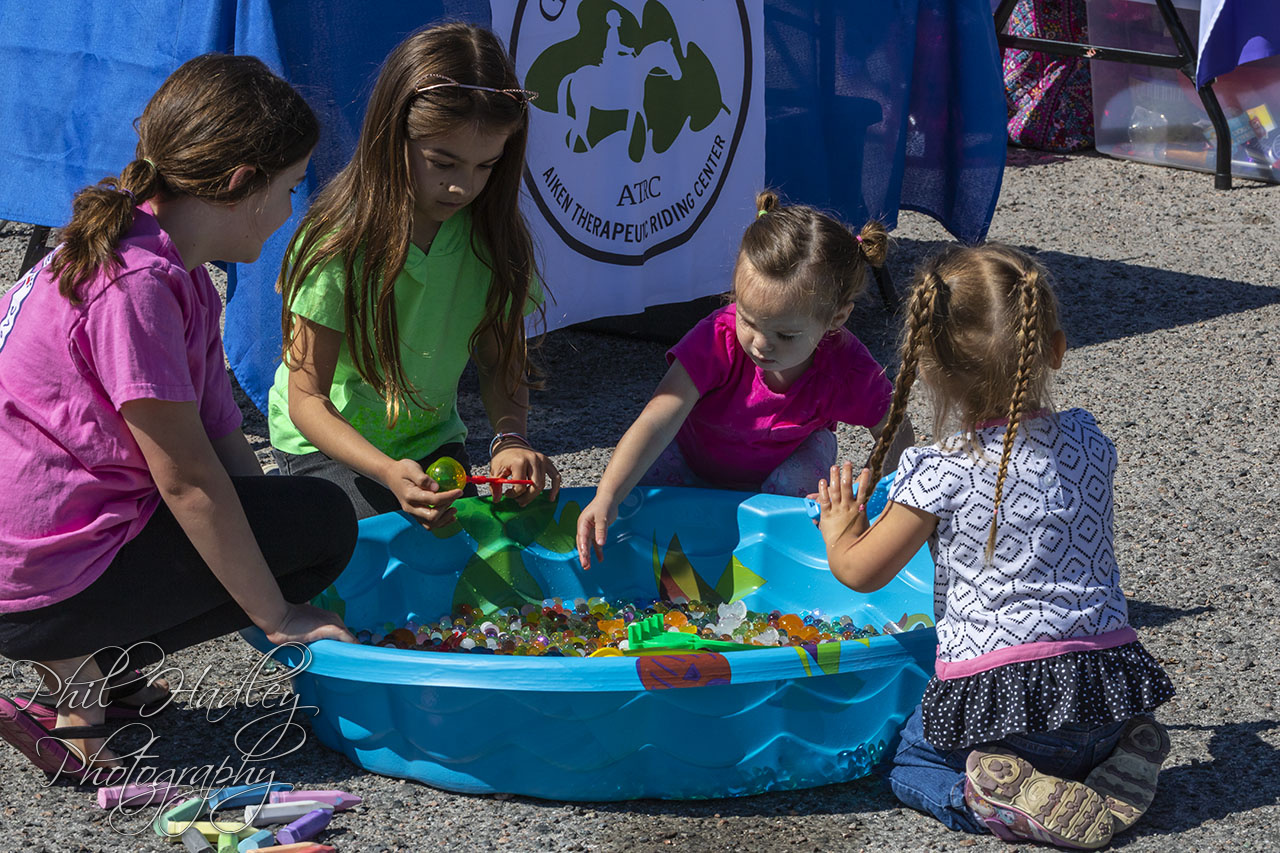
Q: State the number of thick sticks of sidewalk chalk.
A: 11